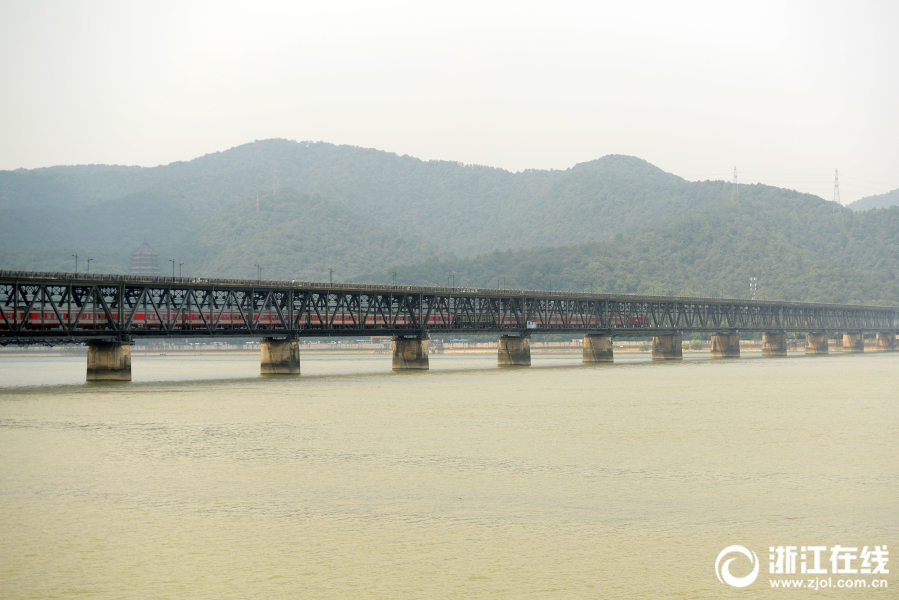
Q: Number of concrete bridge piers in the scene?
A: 11